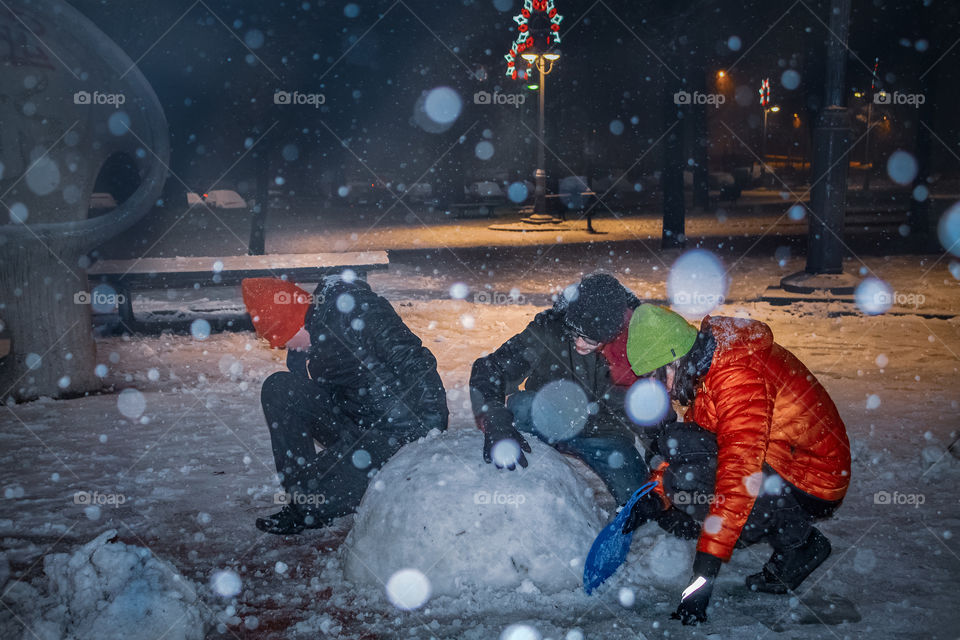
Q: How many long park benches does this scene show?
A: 1